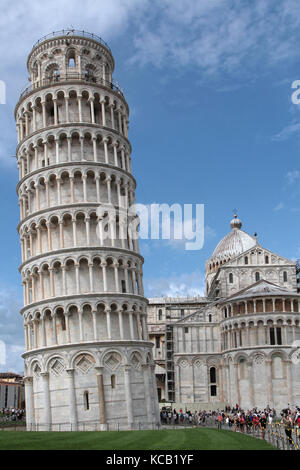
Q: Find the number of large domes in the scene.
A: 1